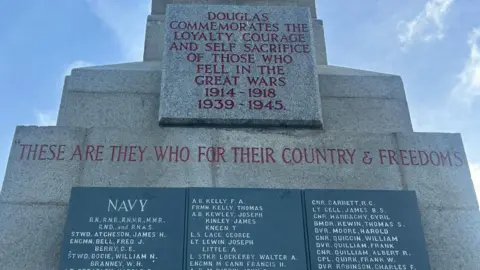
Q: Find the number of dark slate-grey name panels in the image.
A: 3